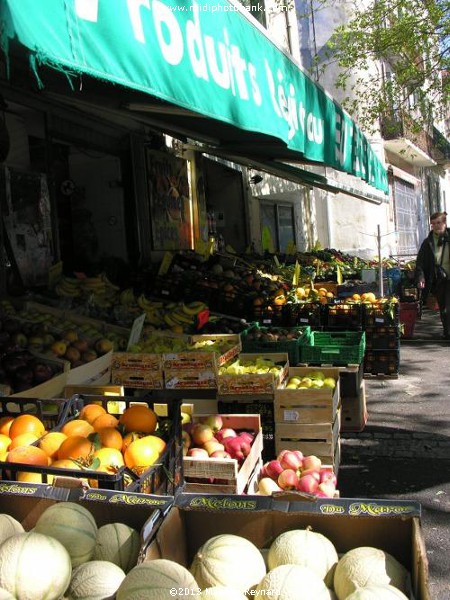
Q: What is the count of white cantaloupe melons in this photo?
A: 13